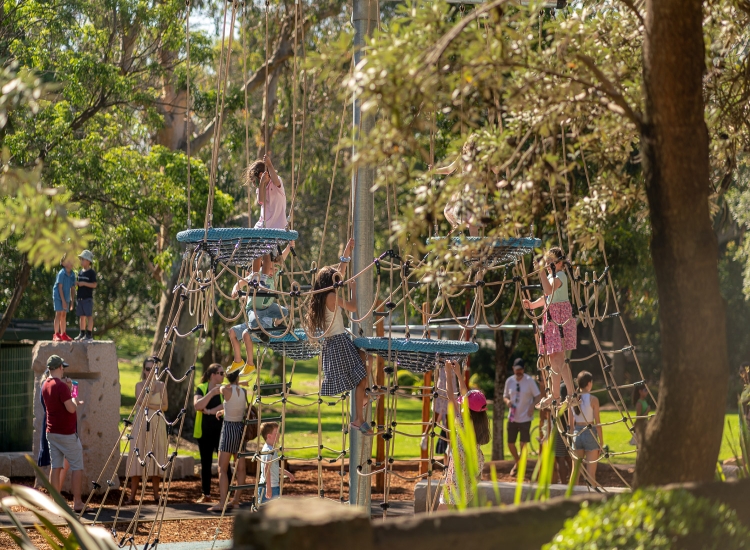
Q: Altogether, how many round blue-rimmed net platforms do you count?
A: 4